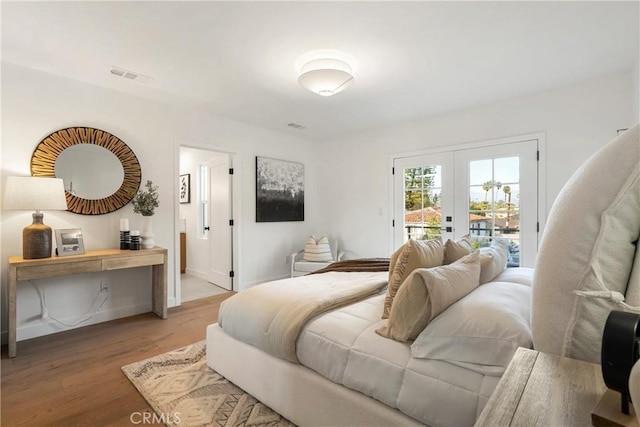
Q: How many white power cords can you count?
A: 1